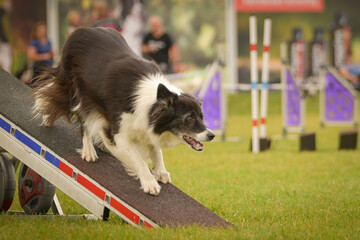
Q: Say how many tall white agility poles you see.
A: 2